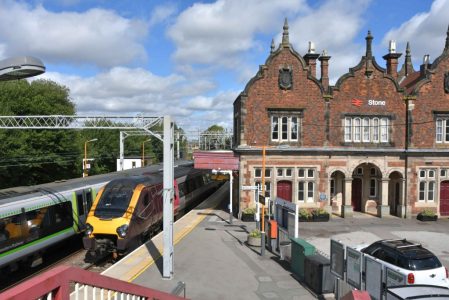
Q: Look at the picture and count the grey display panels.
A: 4